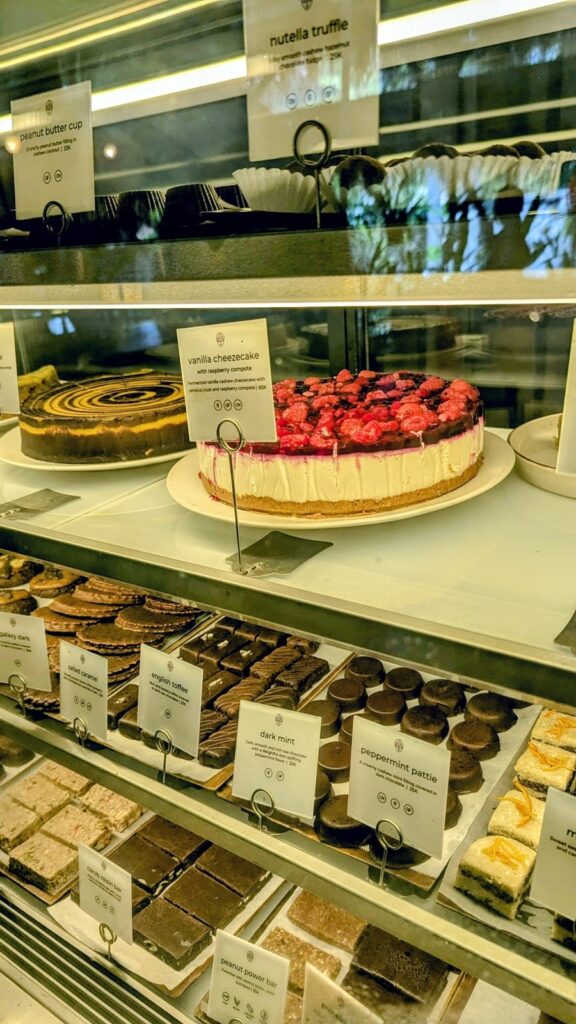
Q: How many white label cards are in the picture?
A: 14